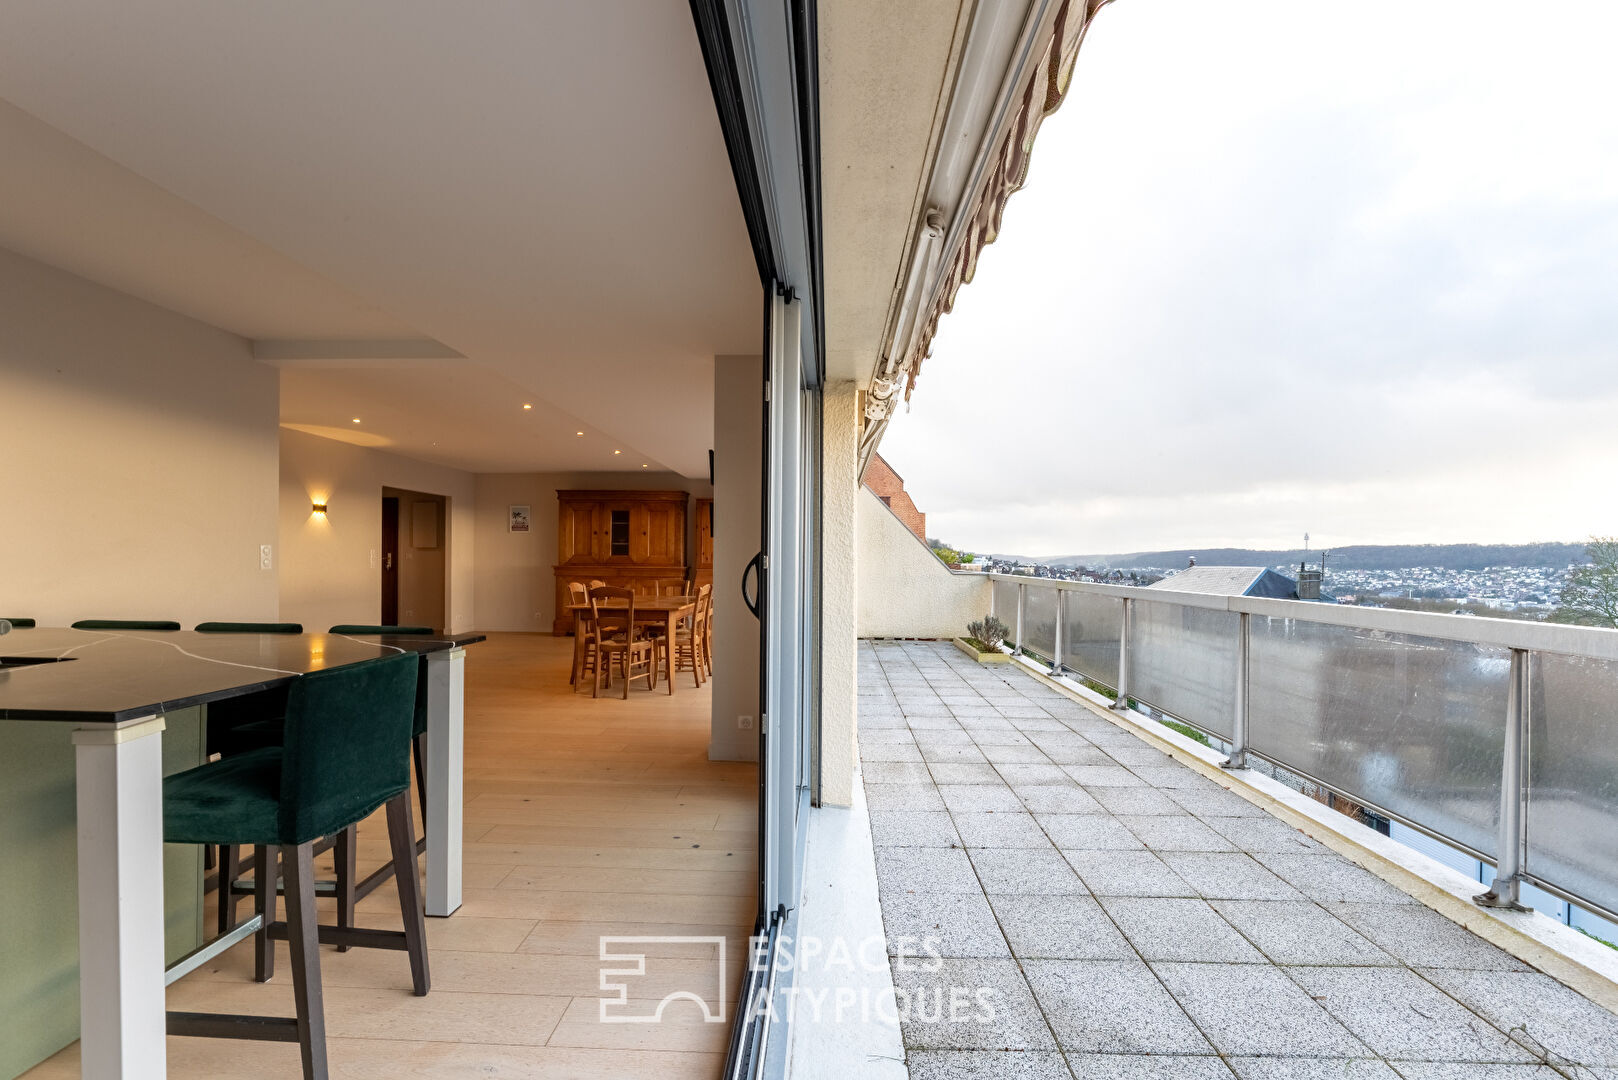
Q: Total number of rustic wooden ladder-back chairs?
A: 6